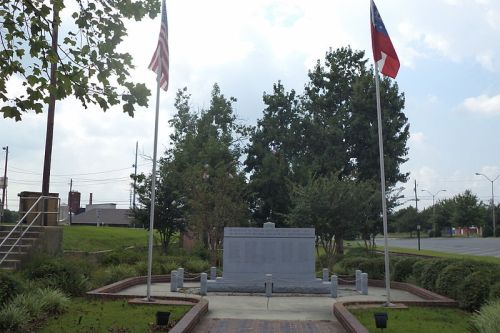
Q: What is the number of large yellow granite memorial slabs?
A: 0